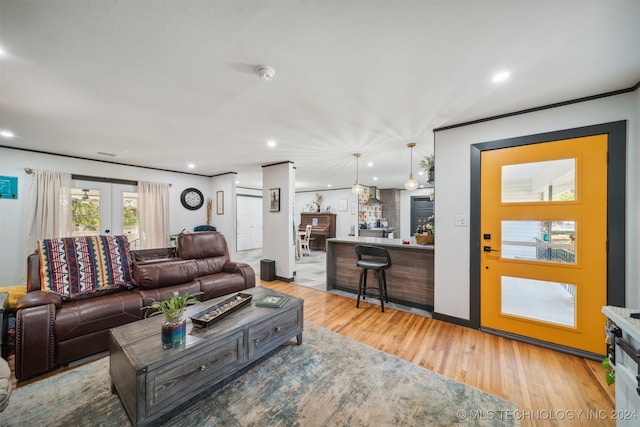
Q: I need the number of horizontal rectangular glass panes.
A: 3